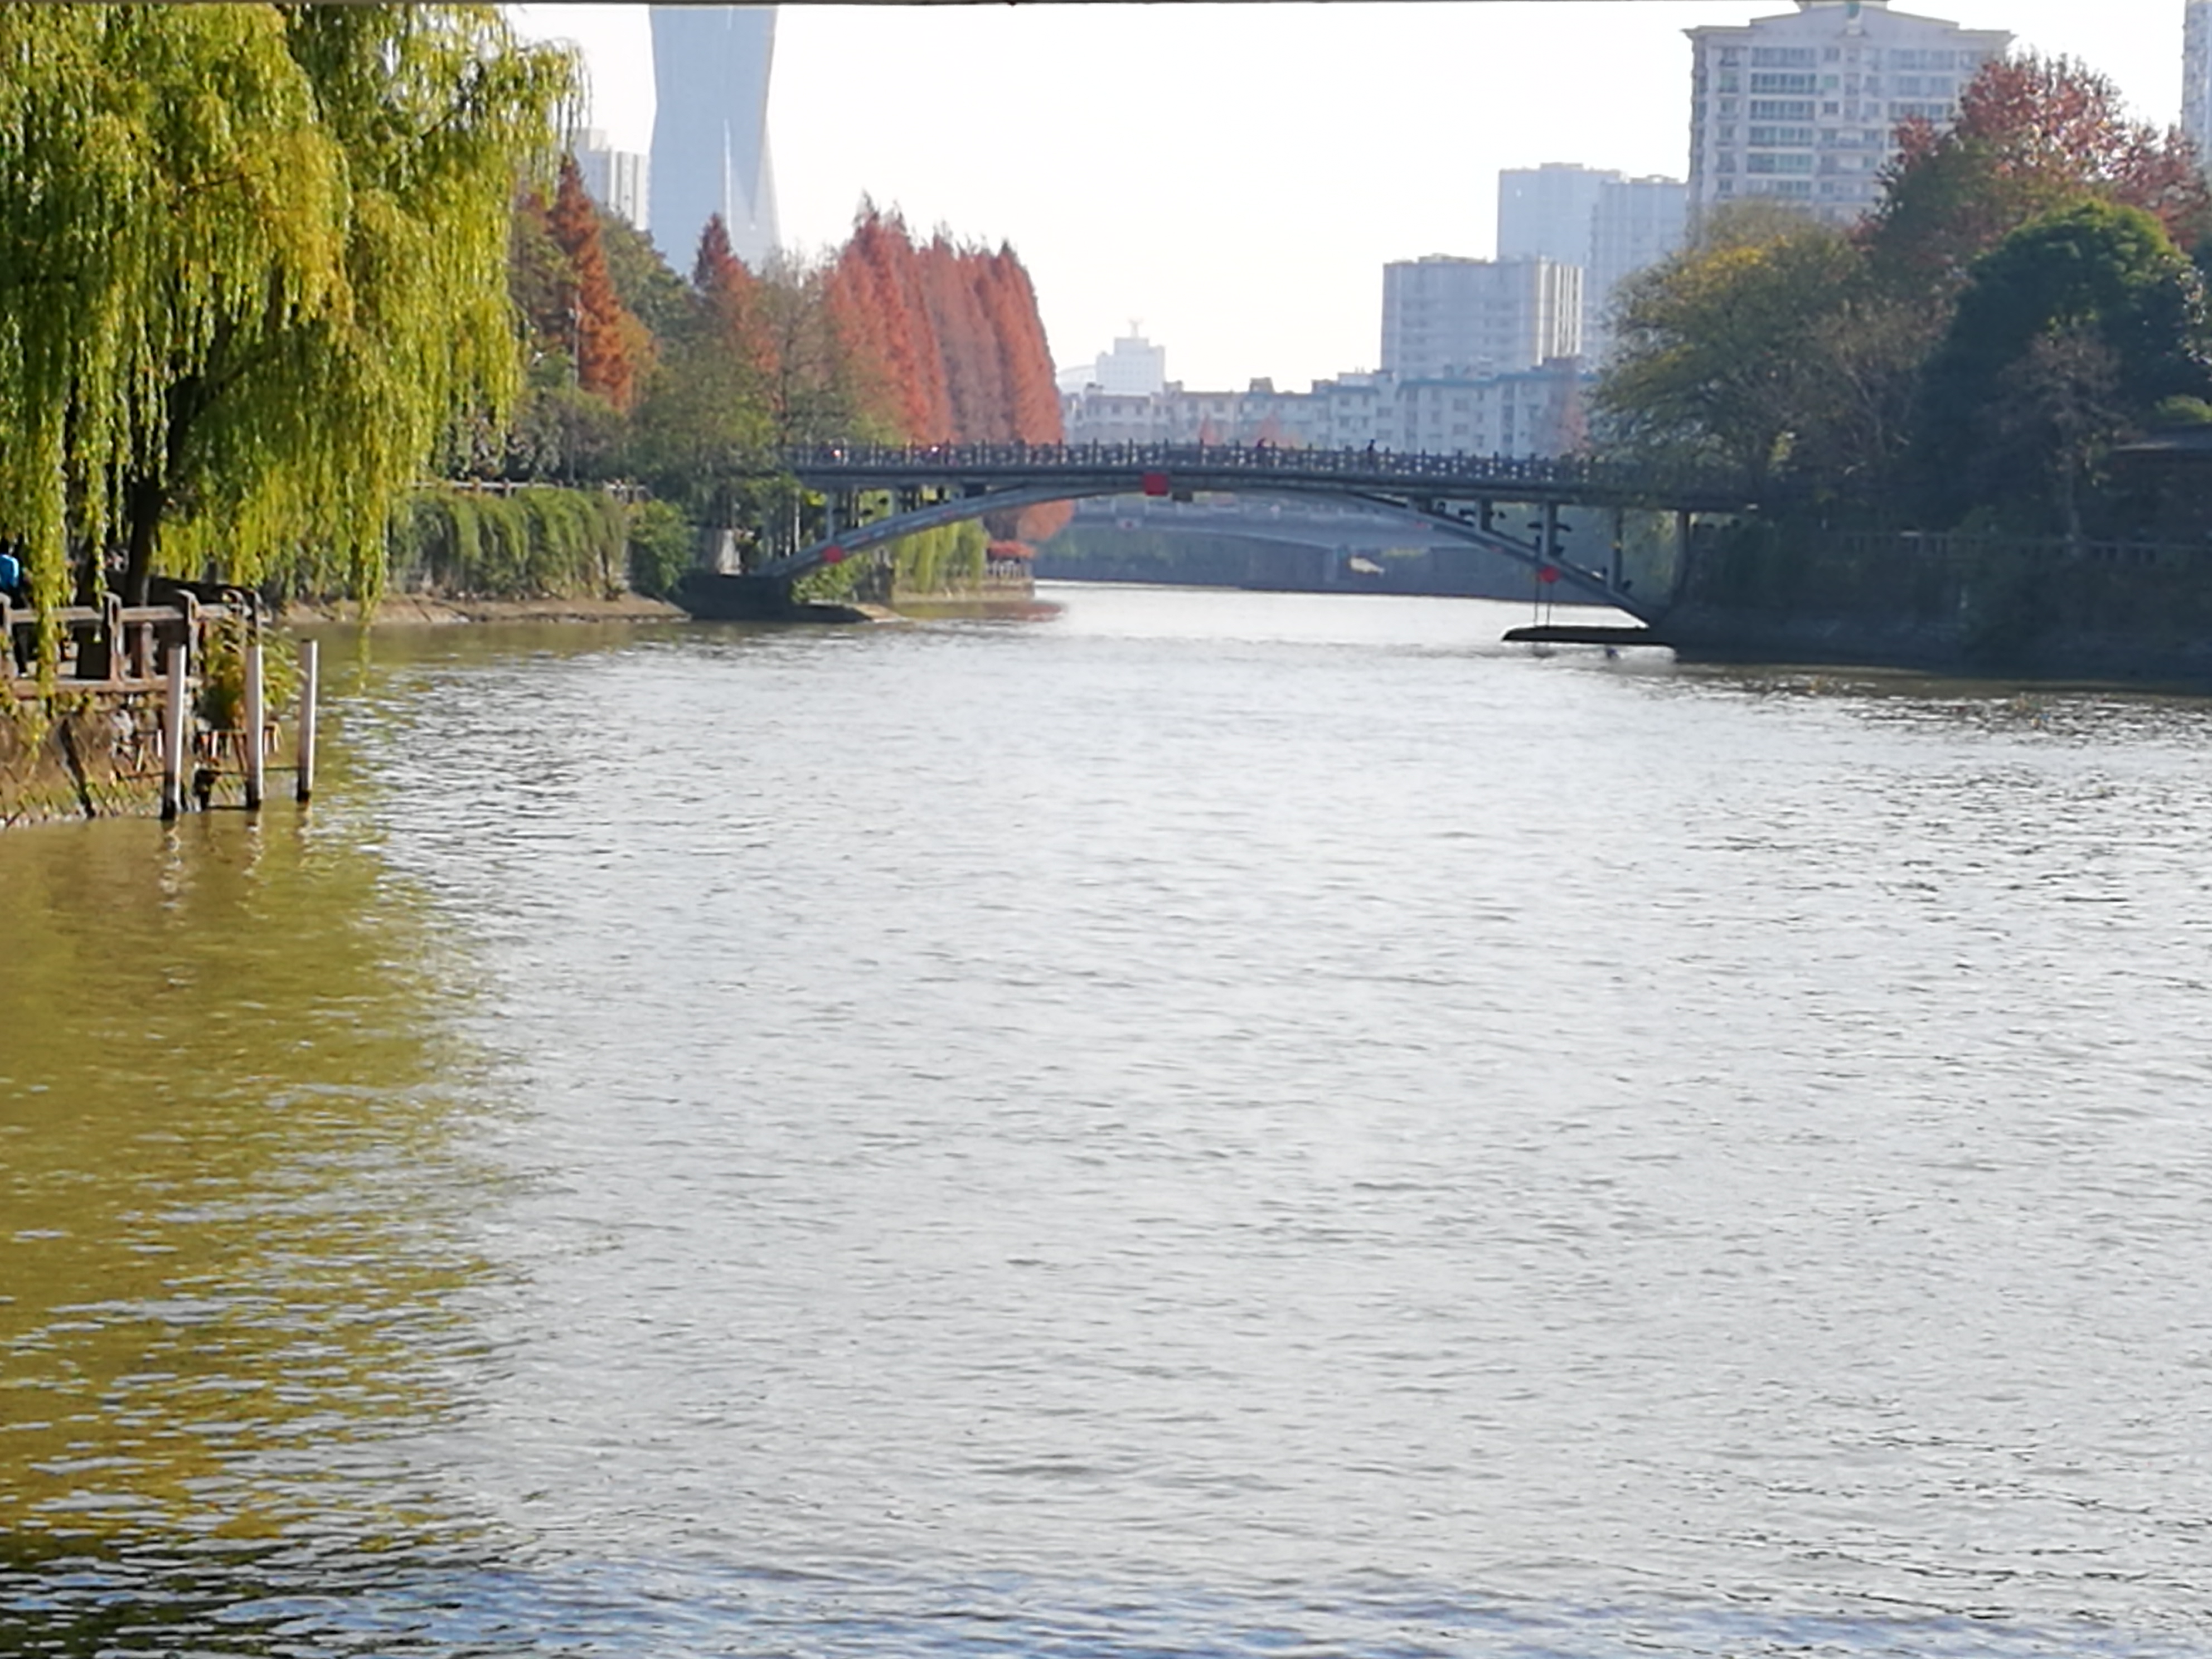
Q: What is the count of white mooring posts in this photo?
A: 3